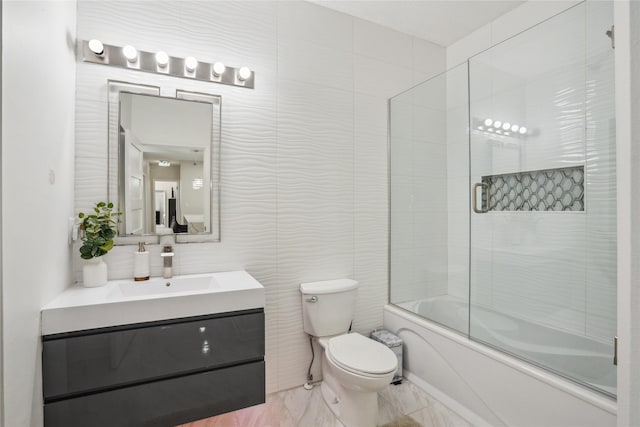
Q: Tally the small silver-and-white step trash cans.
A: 1